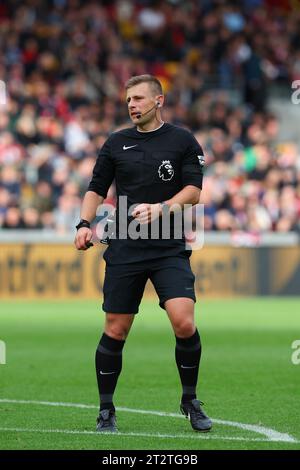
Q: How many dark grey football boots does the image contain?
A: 2